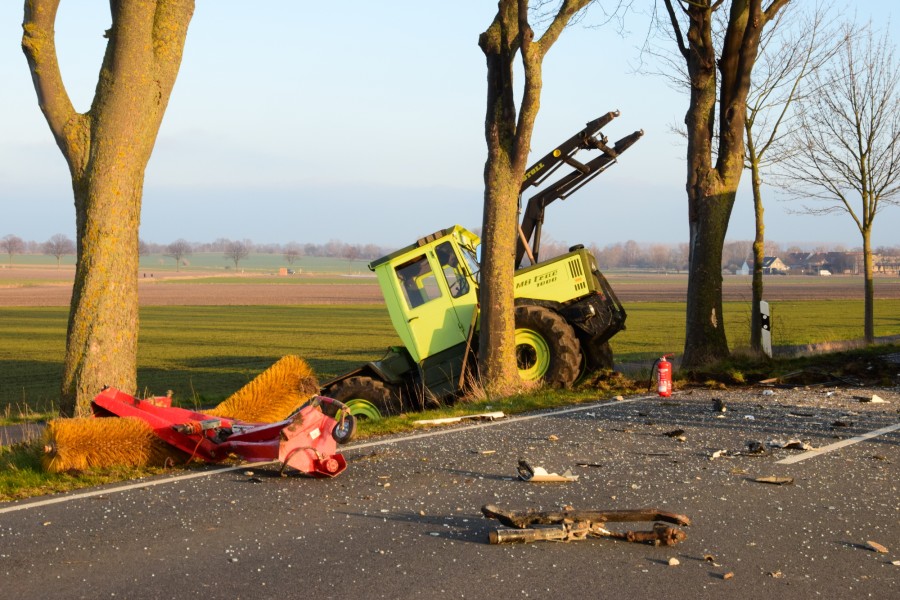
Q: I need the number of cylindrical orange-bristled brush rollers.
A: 2